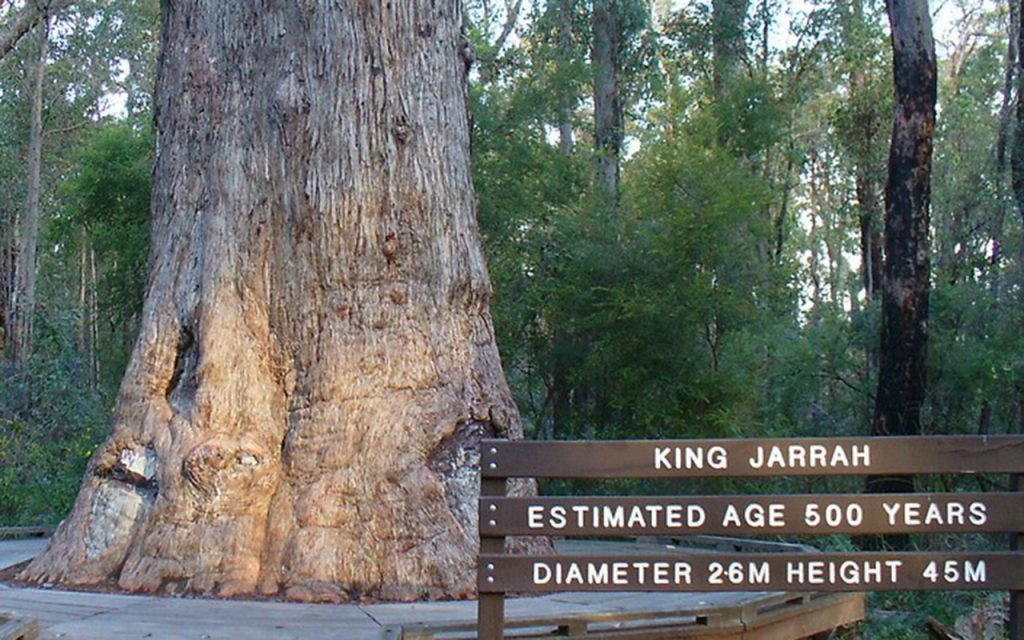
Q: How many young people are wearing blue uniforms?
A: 0